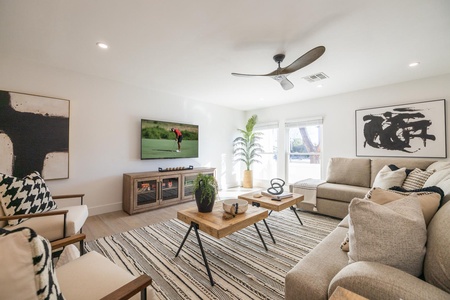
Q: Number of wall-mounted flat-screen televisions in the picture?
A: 1